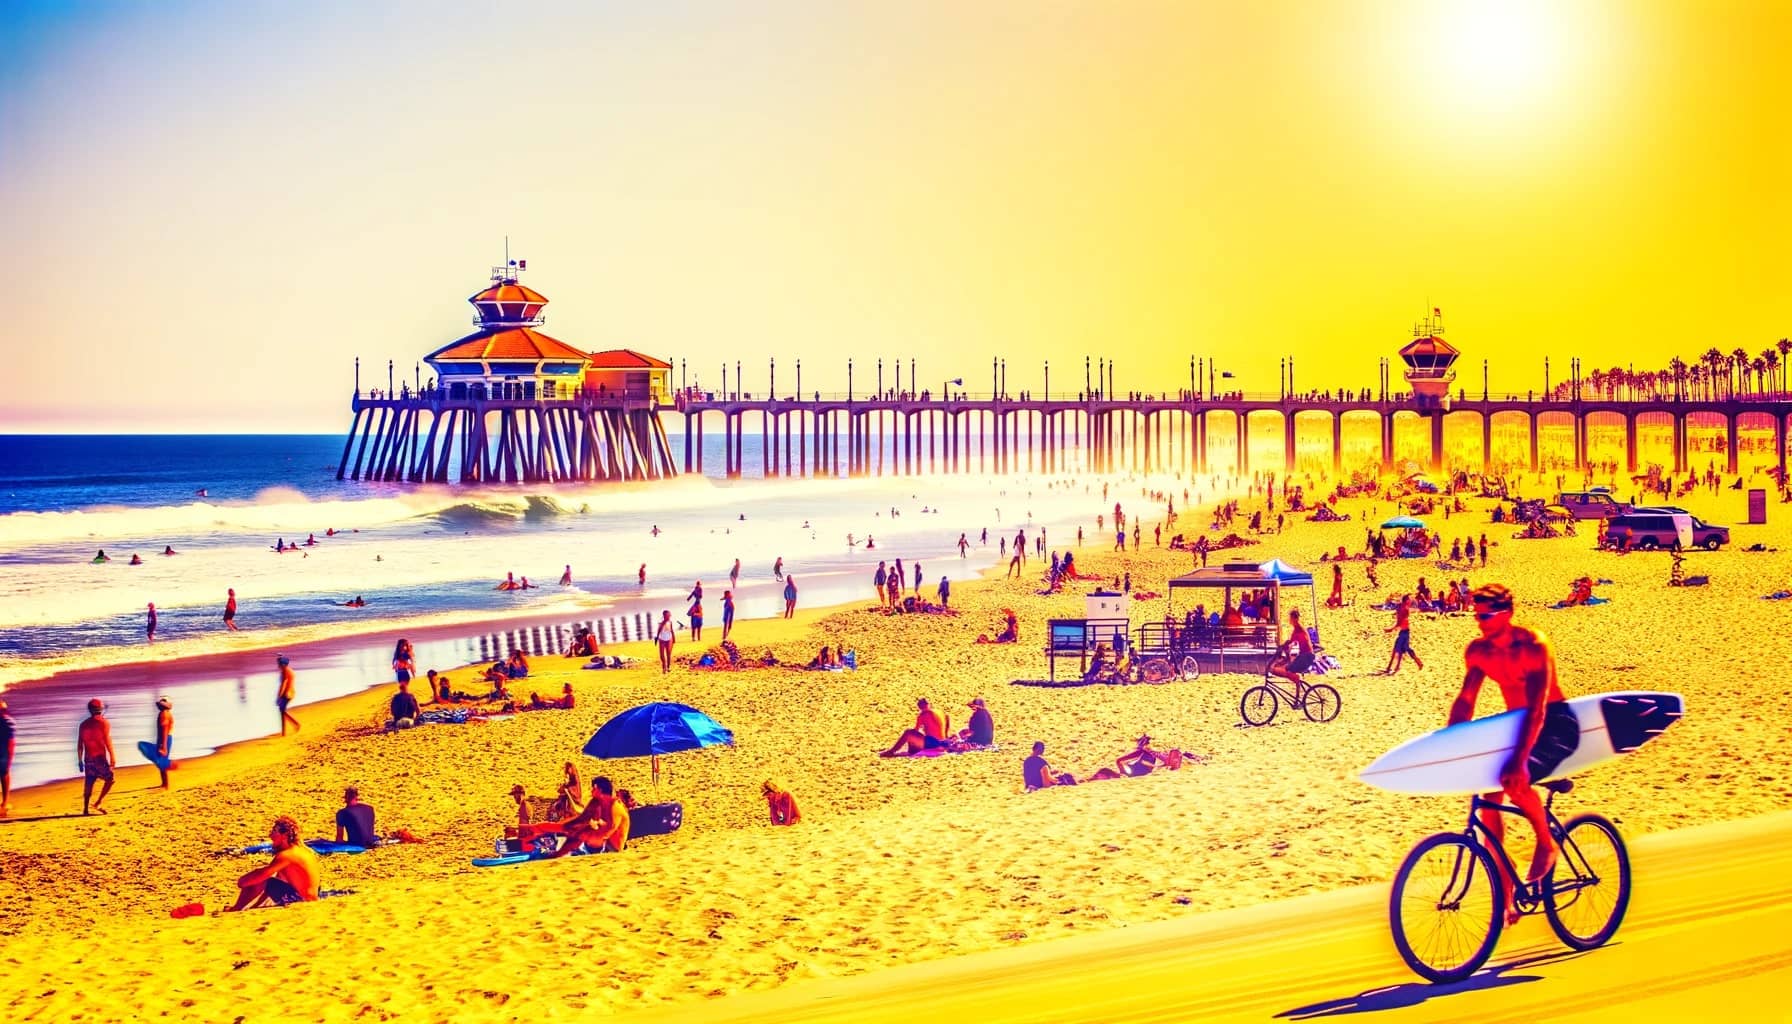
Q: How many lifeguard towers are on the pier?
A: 2